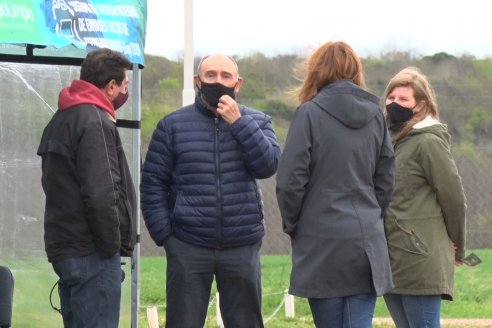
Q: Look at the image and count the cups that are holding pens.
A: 0